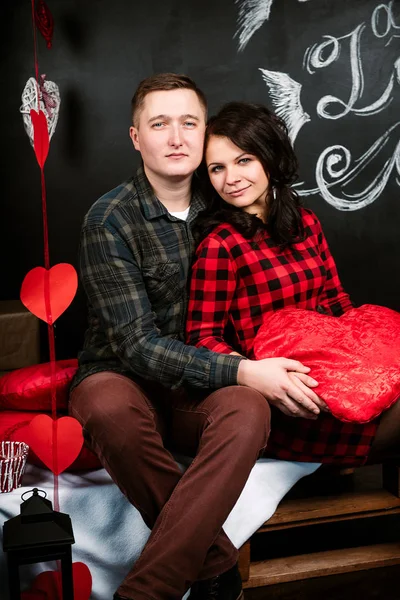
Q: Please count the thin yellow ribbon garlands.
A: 0